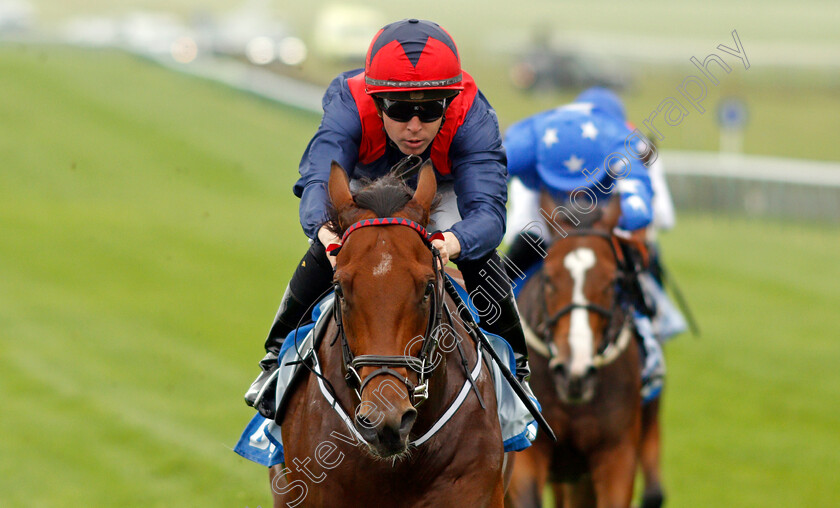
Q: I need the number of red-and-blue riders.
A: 1